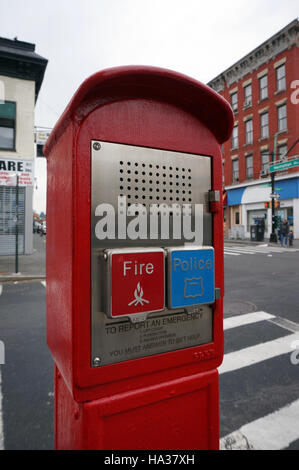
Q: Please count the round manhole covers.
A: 1